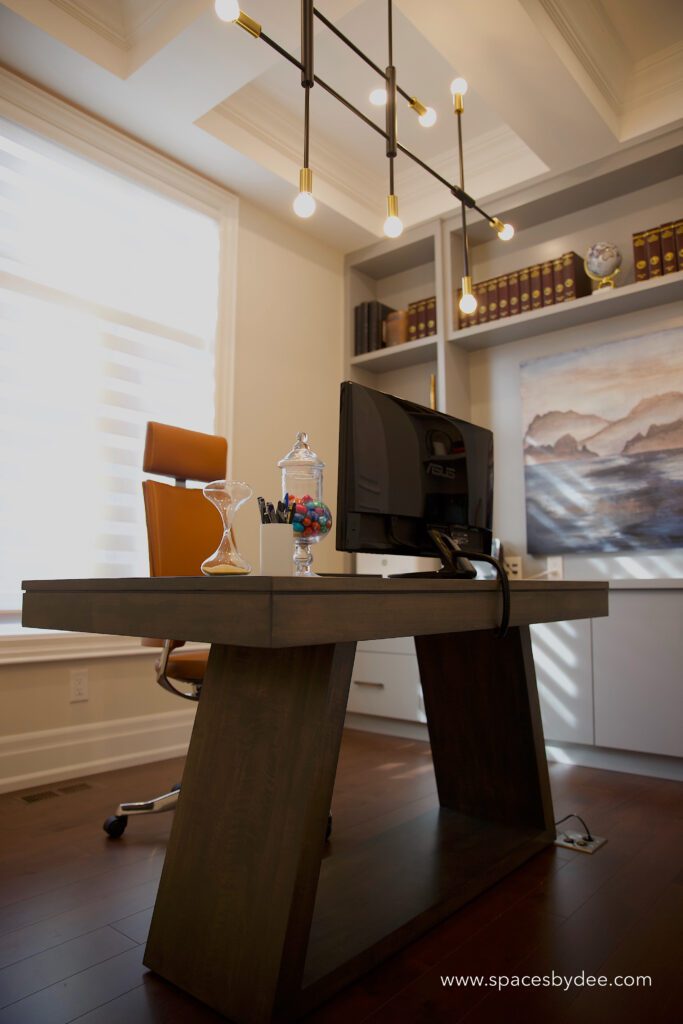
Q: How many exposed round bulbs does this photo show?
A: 8